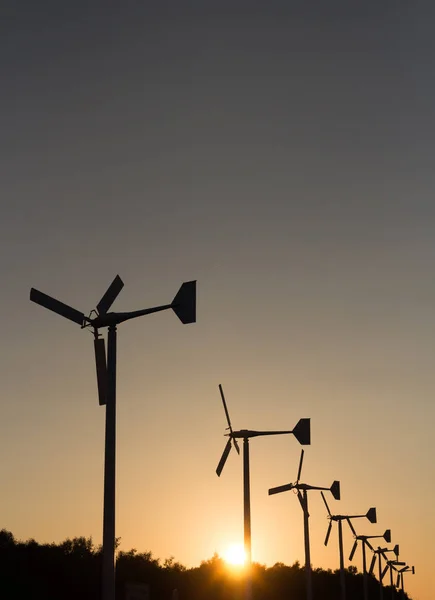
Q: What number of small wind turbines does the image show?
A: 8